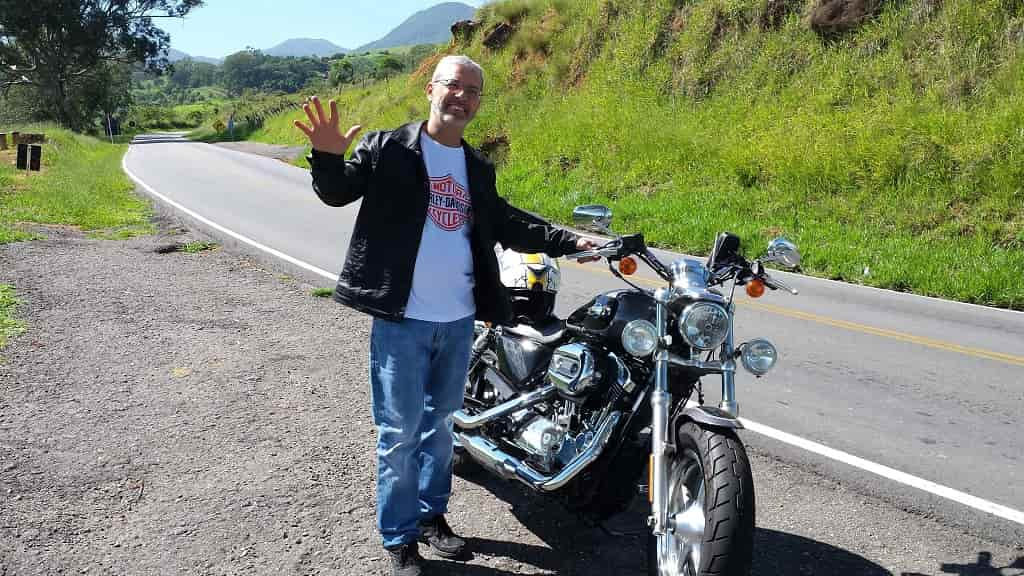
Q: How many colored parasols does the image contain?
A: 0